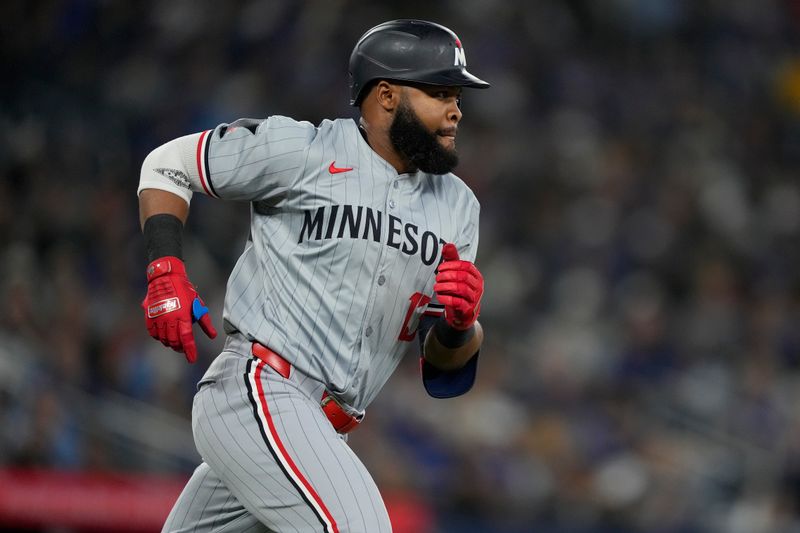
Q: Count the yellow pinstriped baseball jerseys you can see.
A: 0